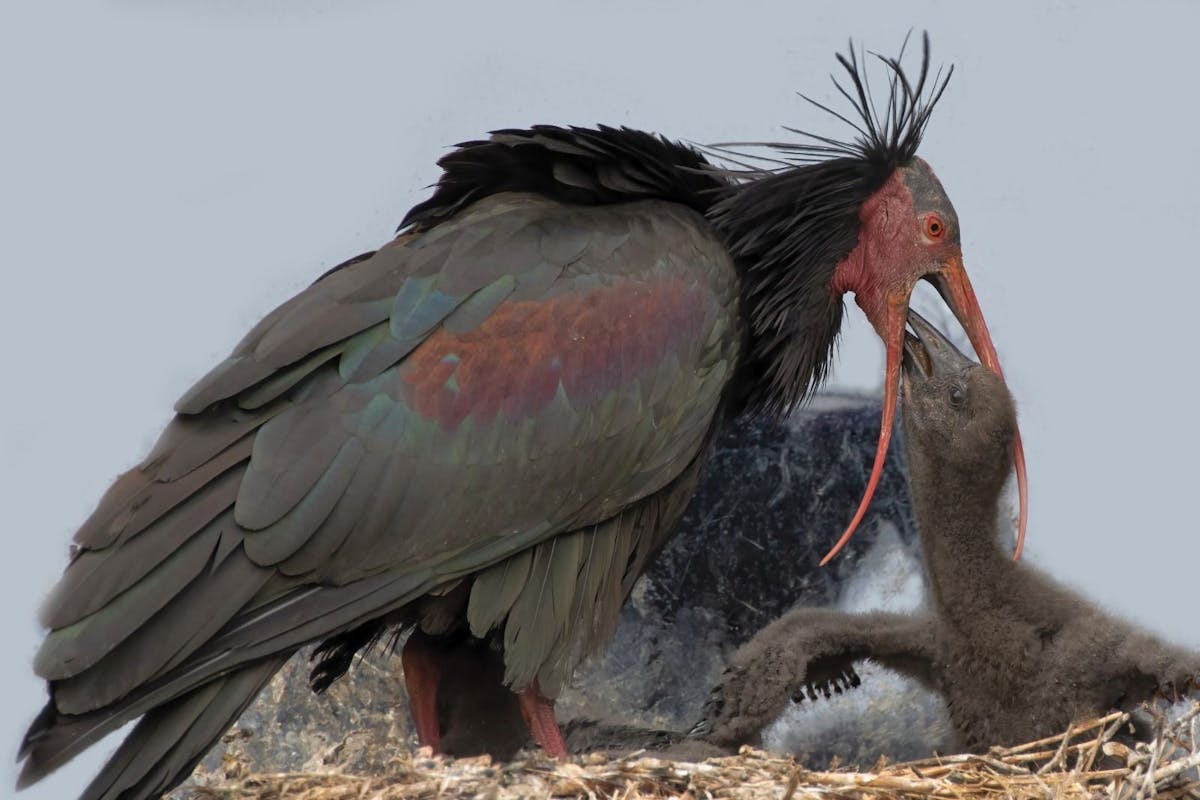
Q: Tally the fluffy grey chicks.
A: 1